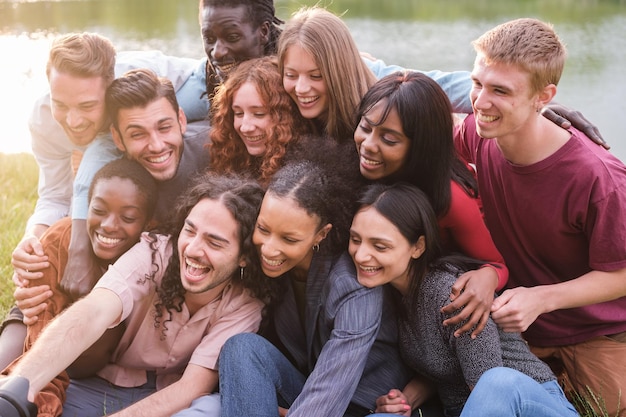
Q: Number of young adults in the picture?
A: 11